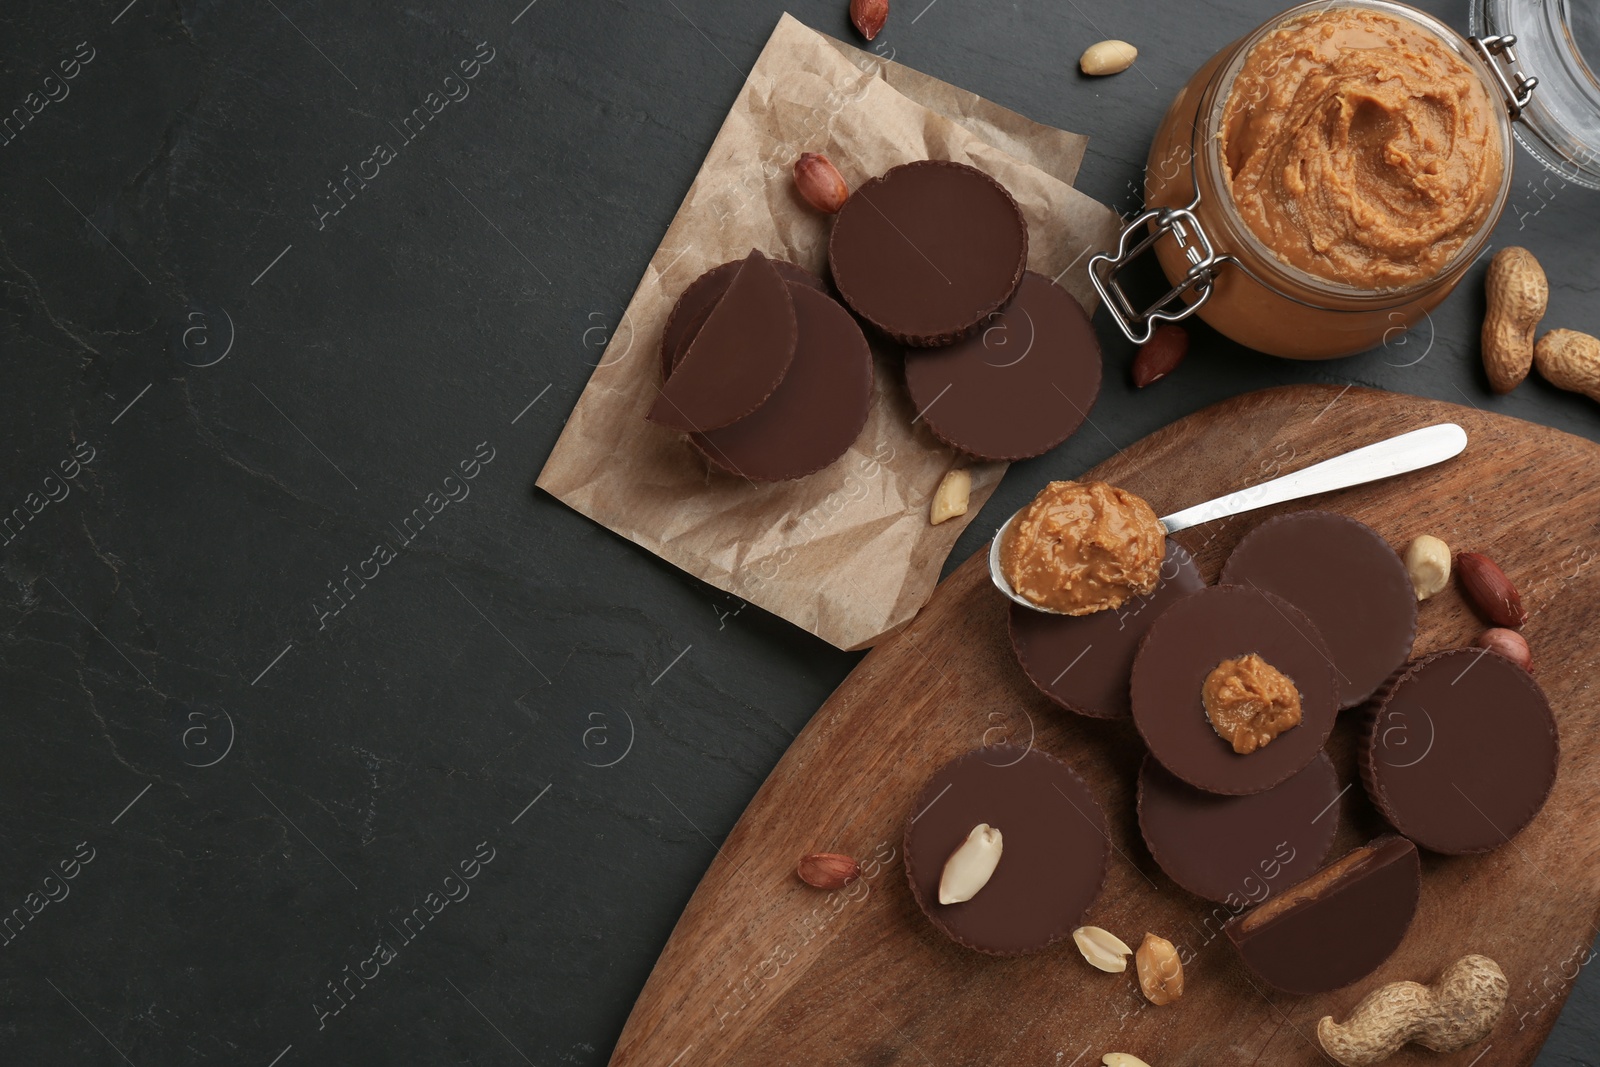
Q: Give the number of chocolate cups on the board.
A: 7